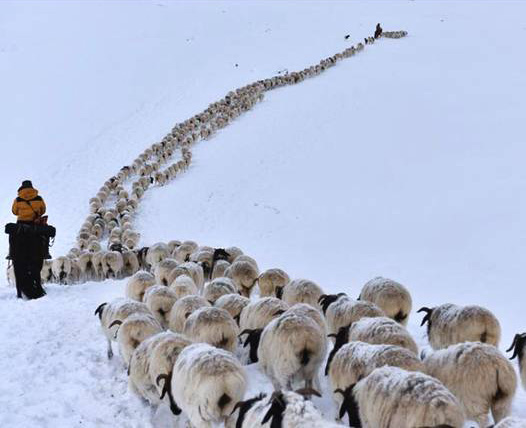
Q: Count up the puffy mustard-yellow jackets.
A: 1